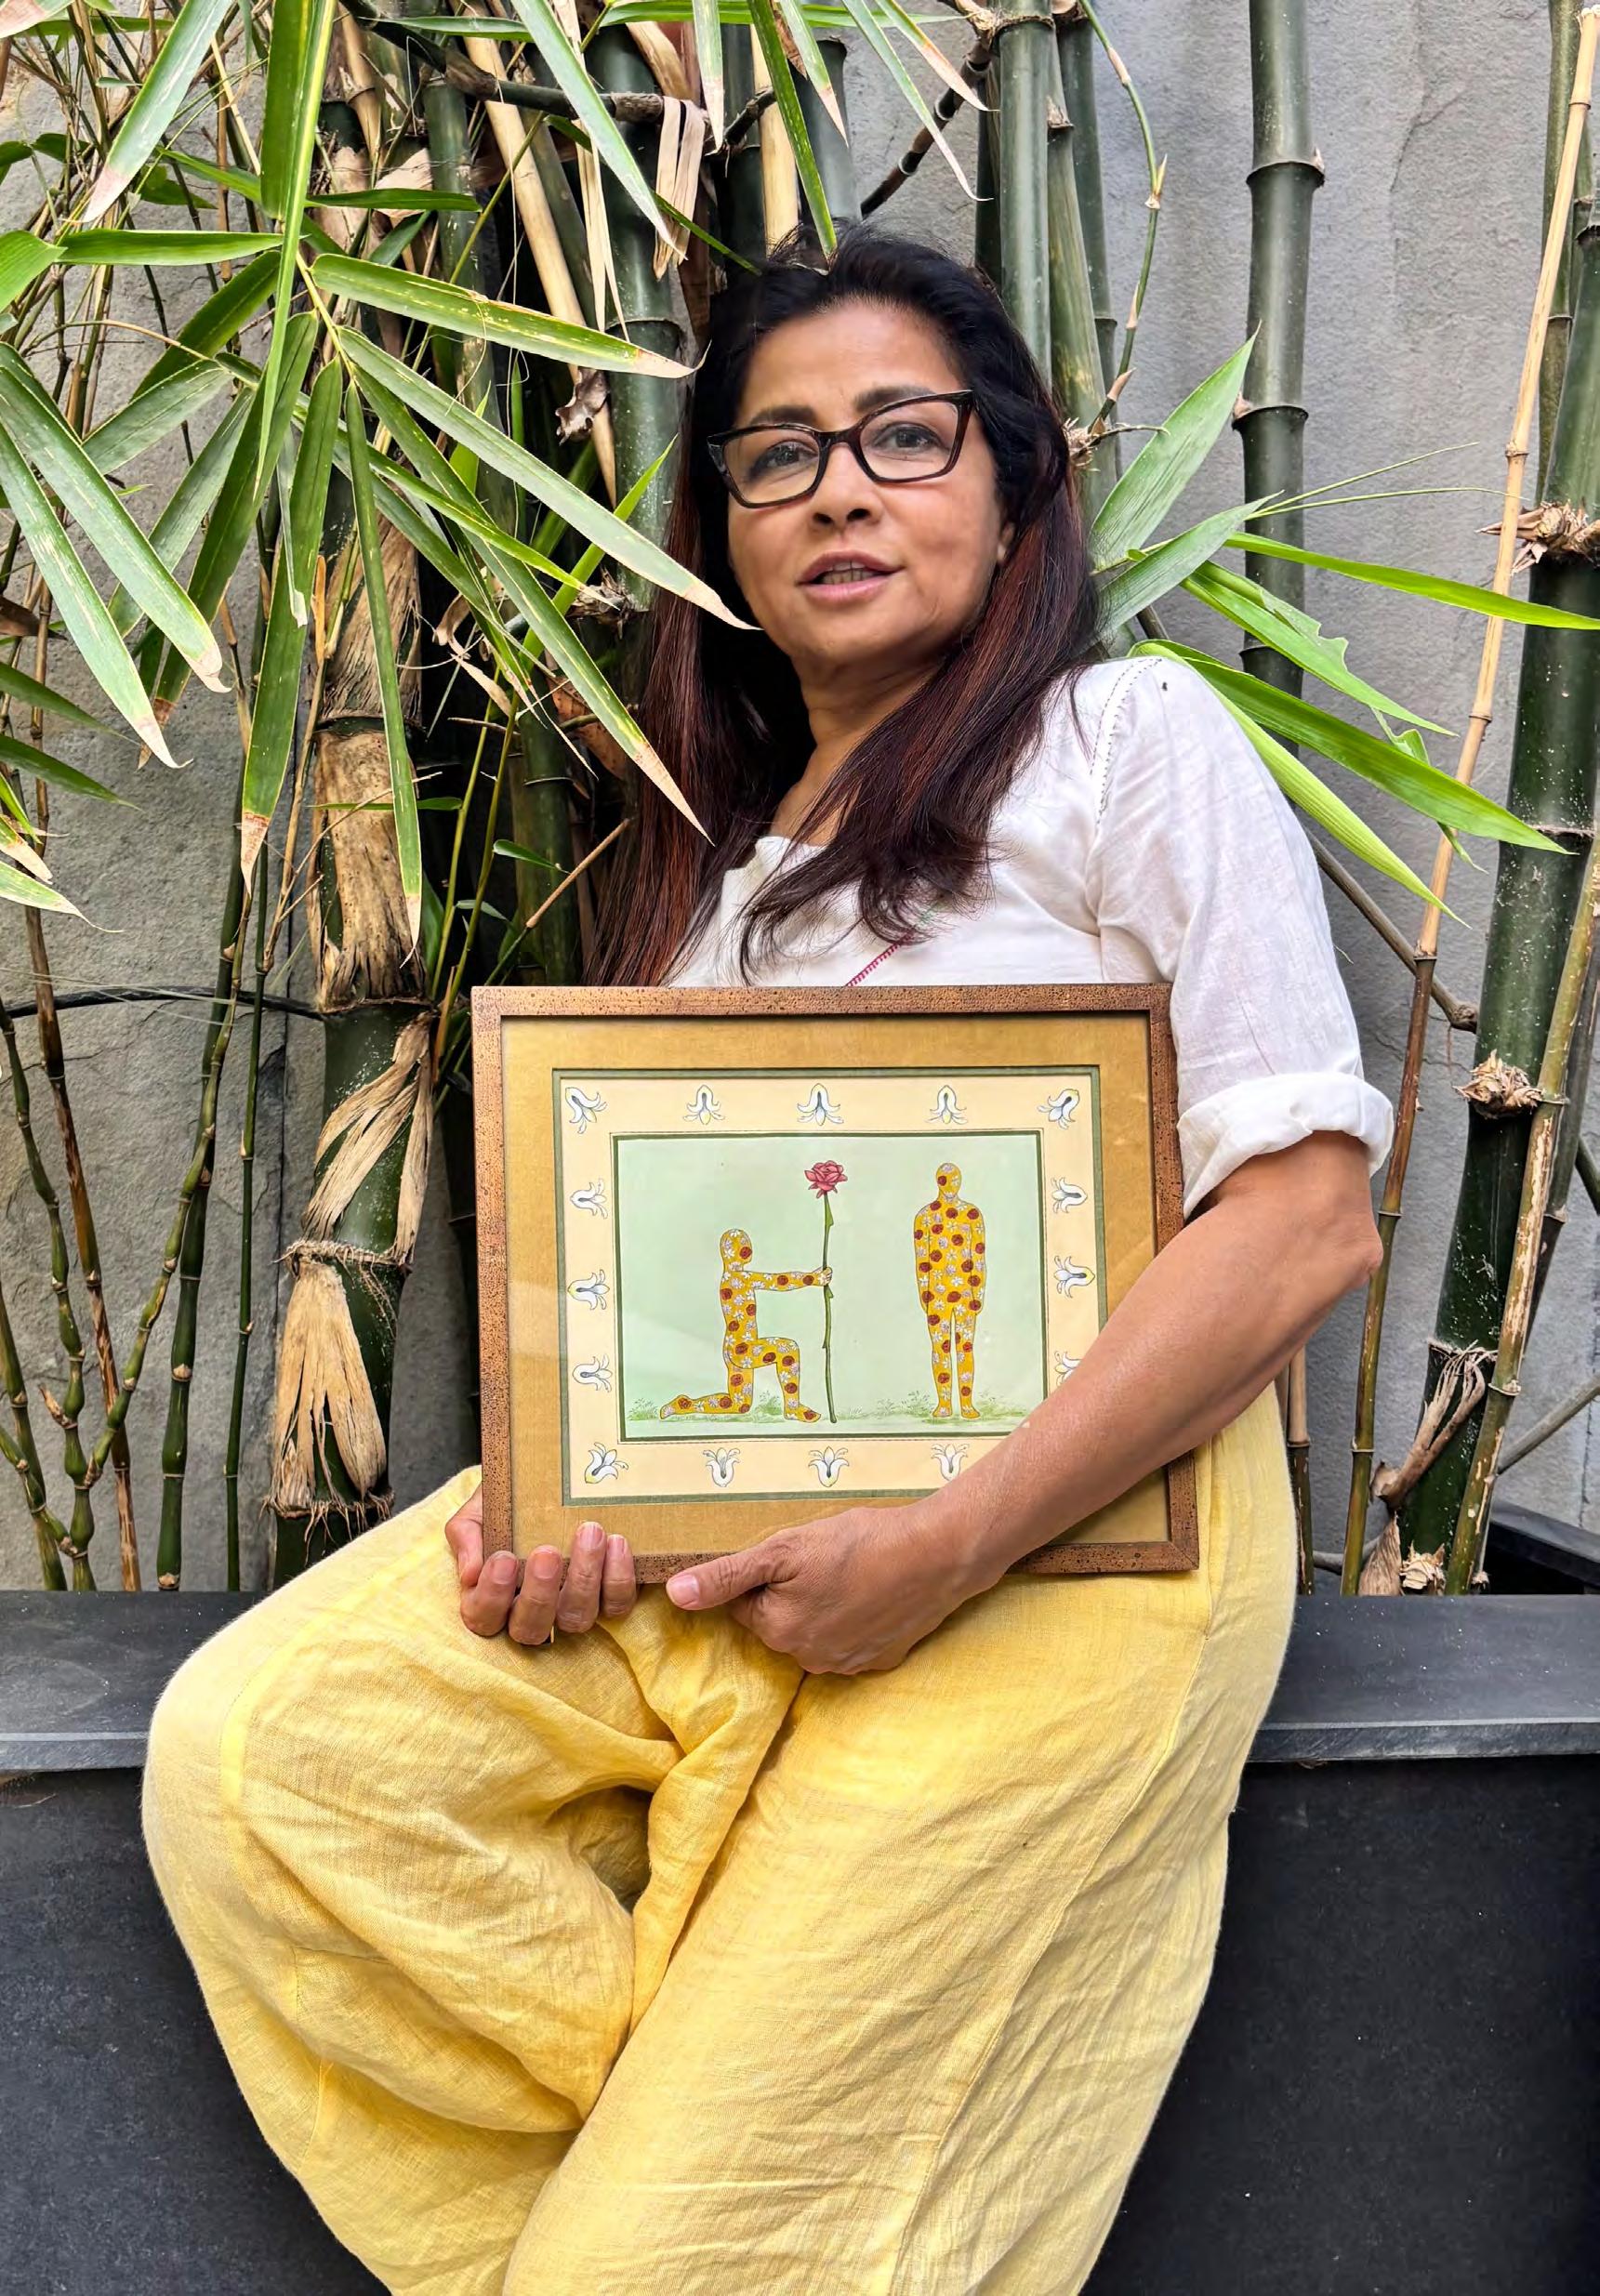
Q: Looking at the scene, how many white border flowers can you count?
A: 15